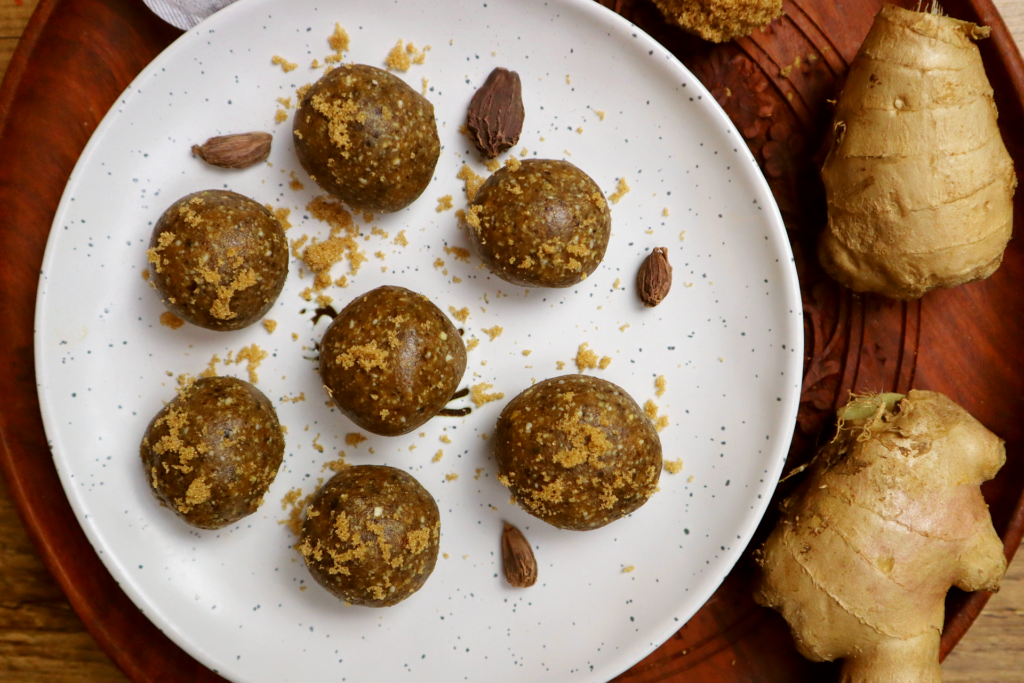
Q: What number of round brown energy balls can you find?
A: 7